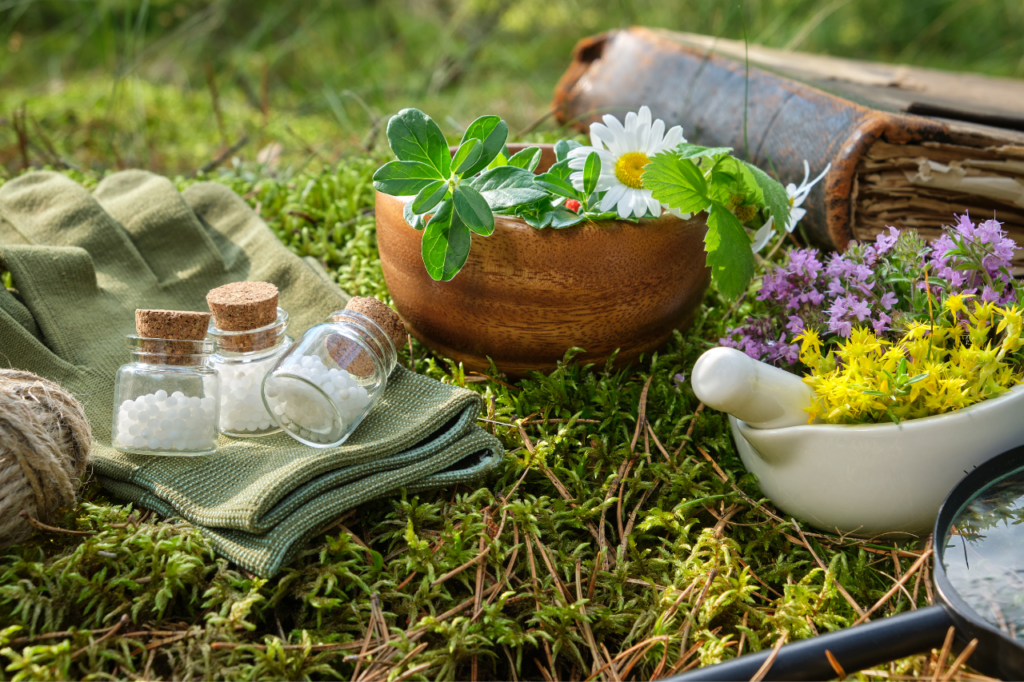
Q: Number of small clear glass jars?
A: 3